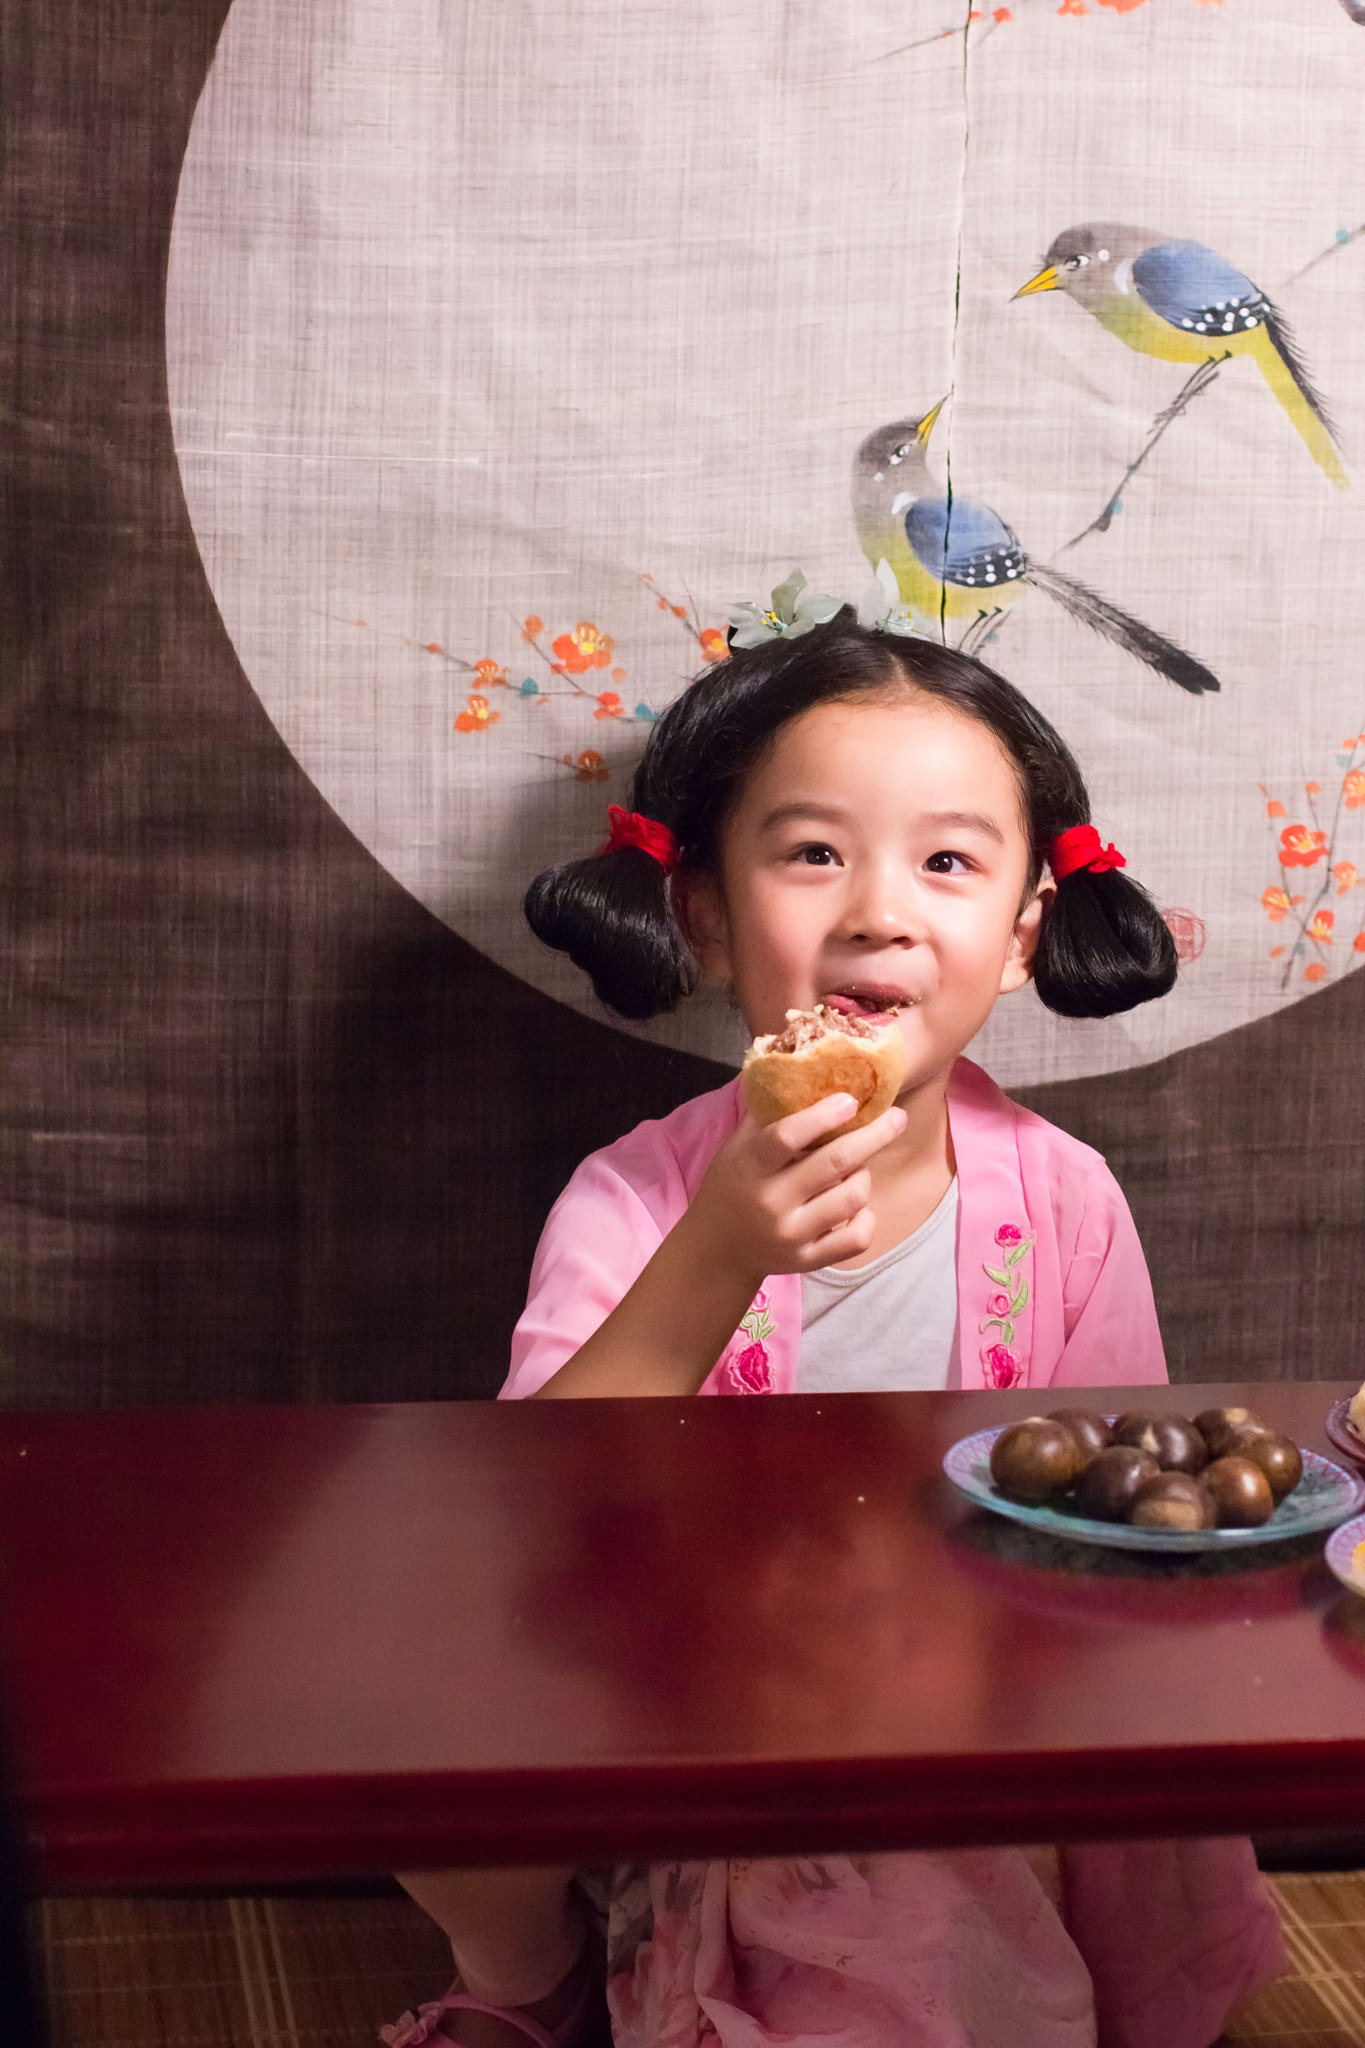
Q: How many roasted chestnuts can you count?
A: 8